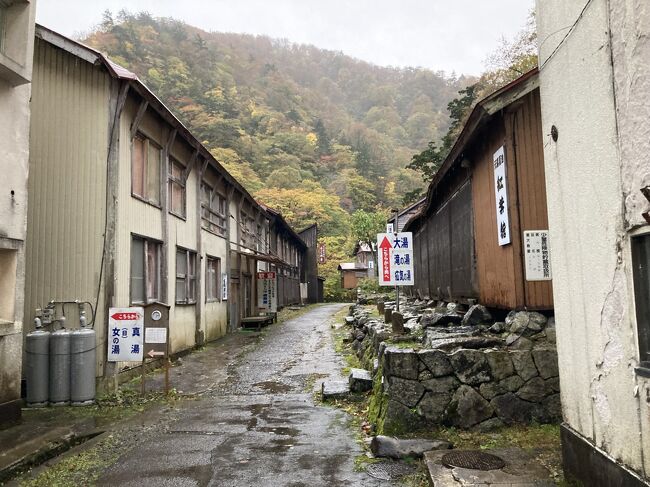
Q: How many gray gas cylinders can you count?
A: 3